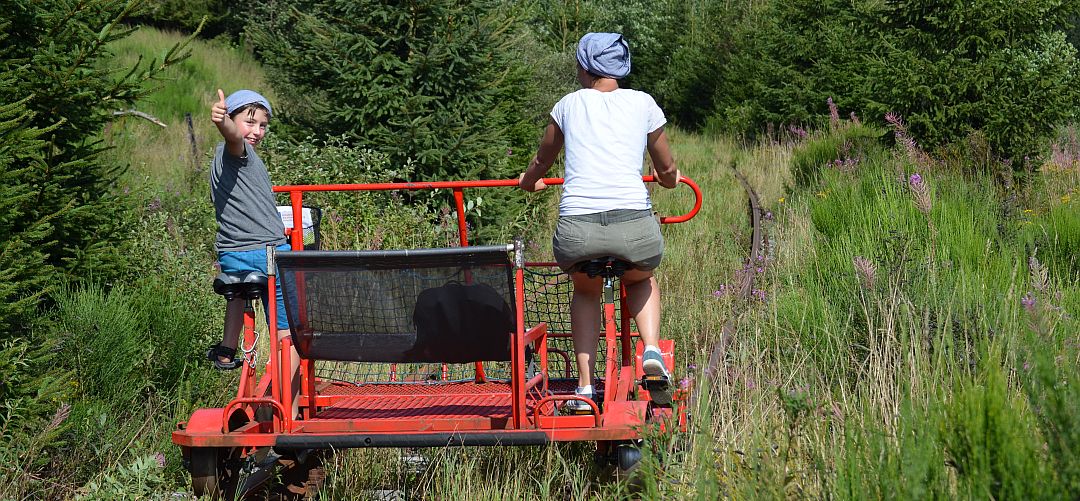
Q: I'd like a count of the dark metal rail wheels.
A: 2